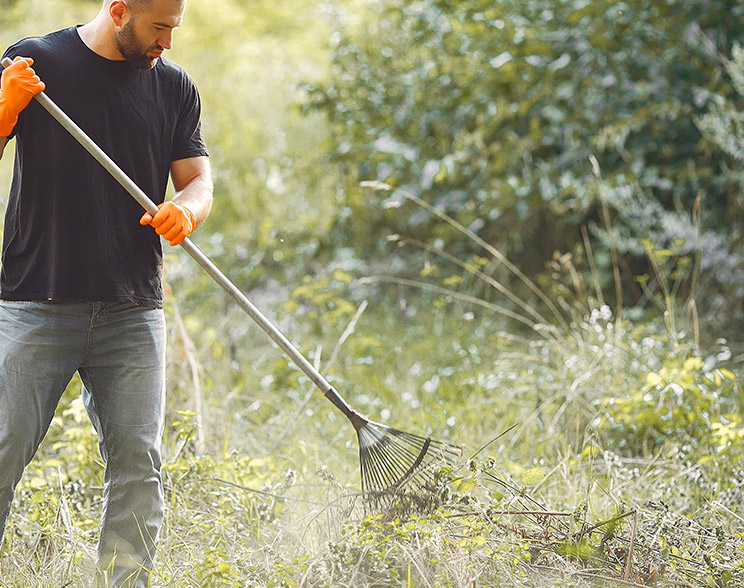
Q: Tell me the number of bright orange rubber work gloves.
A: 2